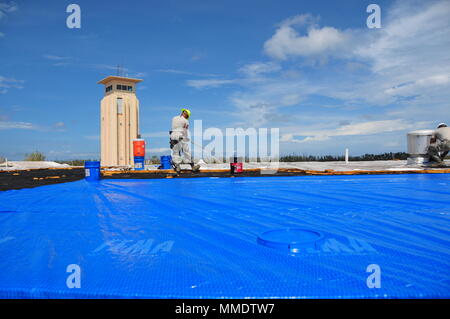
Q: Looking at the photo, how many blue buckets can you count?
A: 3